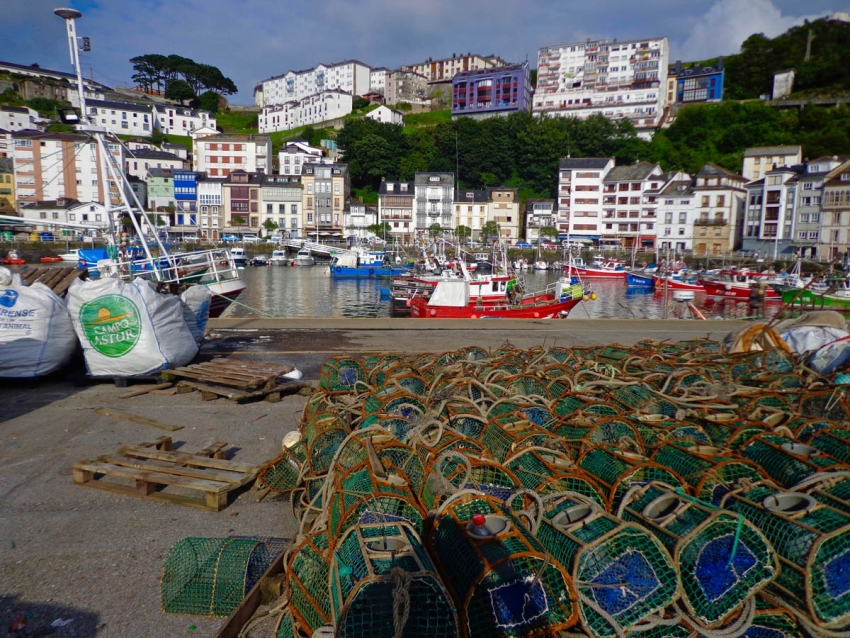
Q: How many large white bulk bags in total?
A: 3